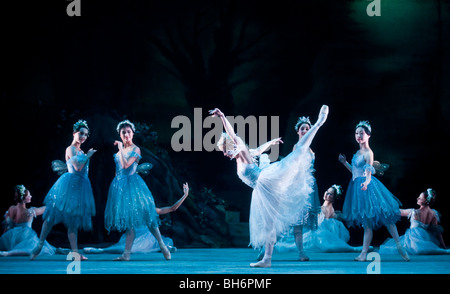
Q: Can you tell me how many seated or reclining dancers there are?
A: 4